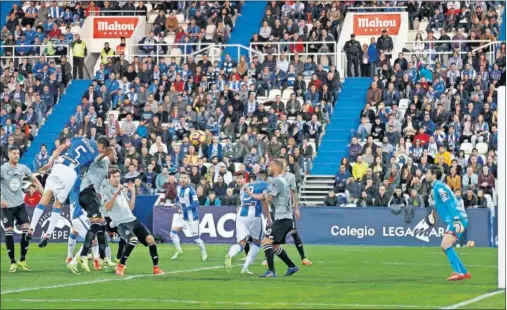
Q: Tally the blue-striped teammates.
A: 4